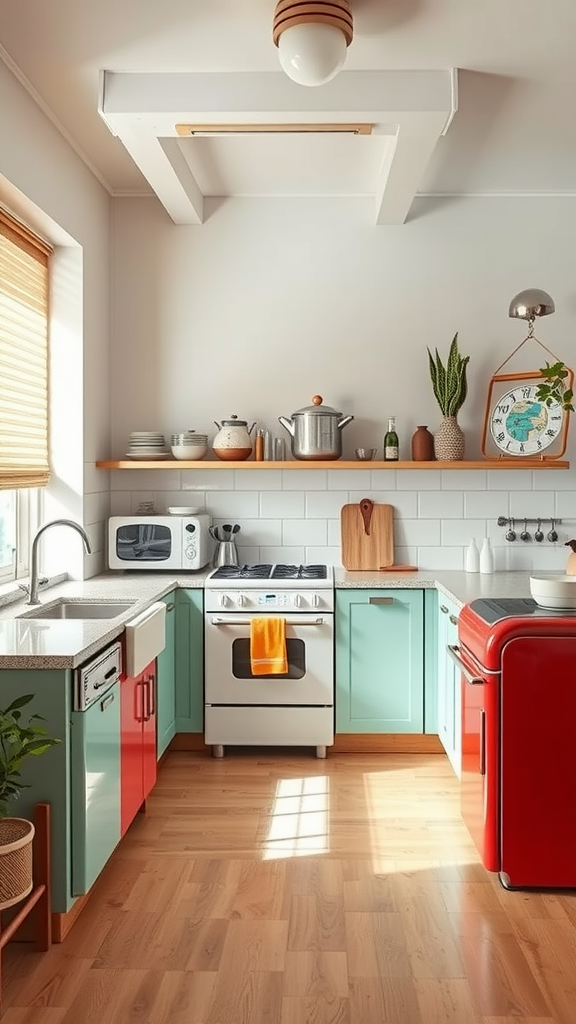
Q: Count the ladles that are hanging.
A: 4